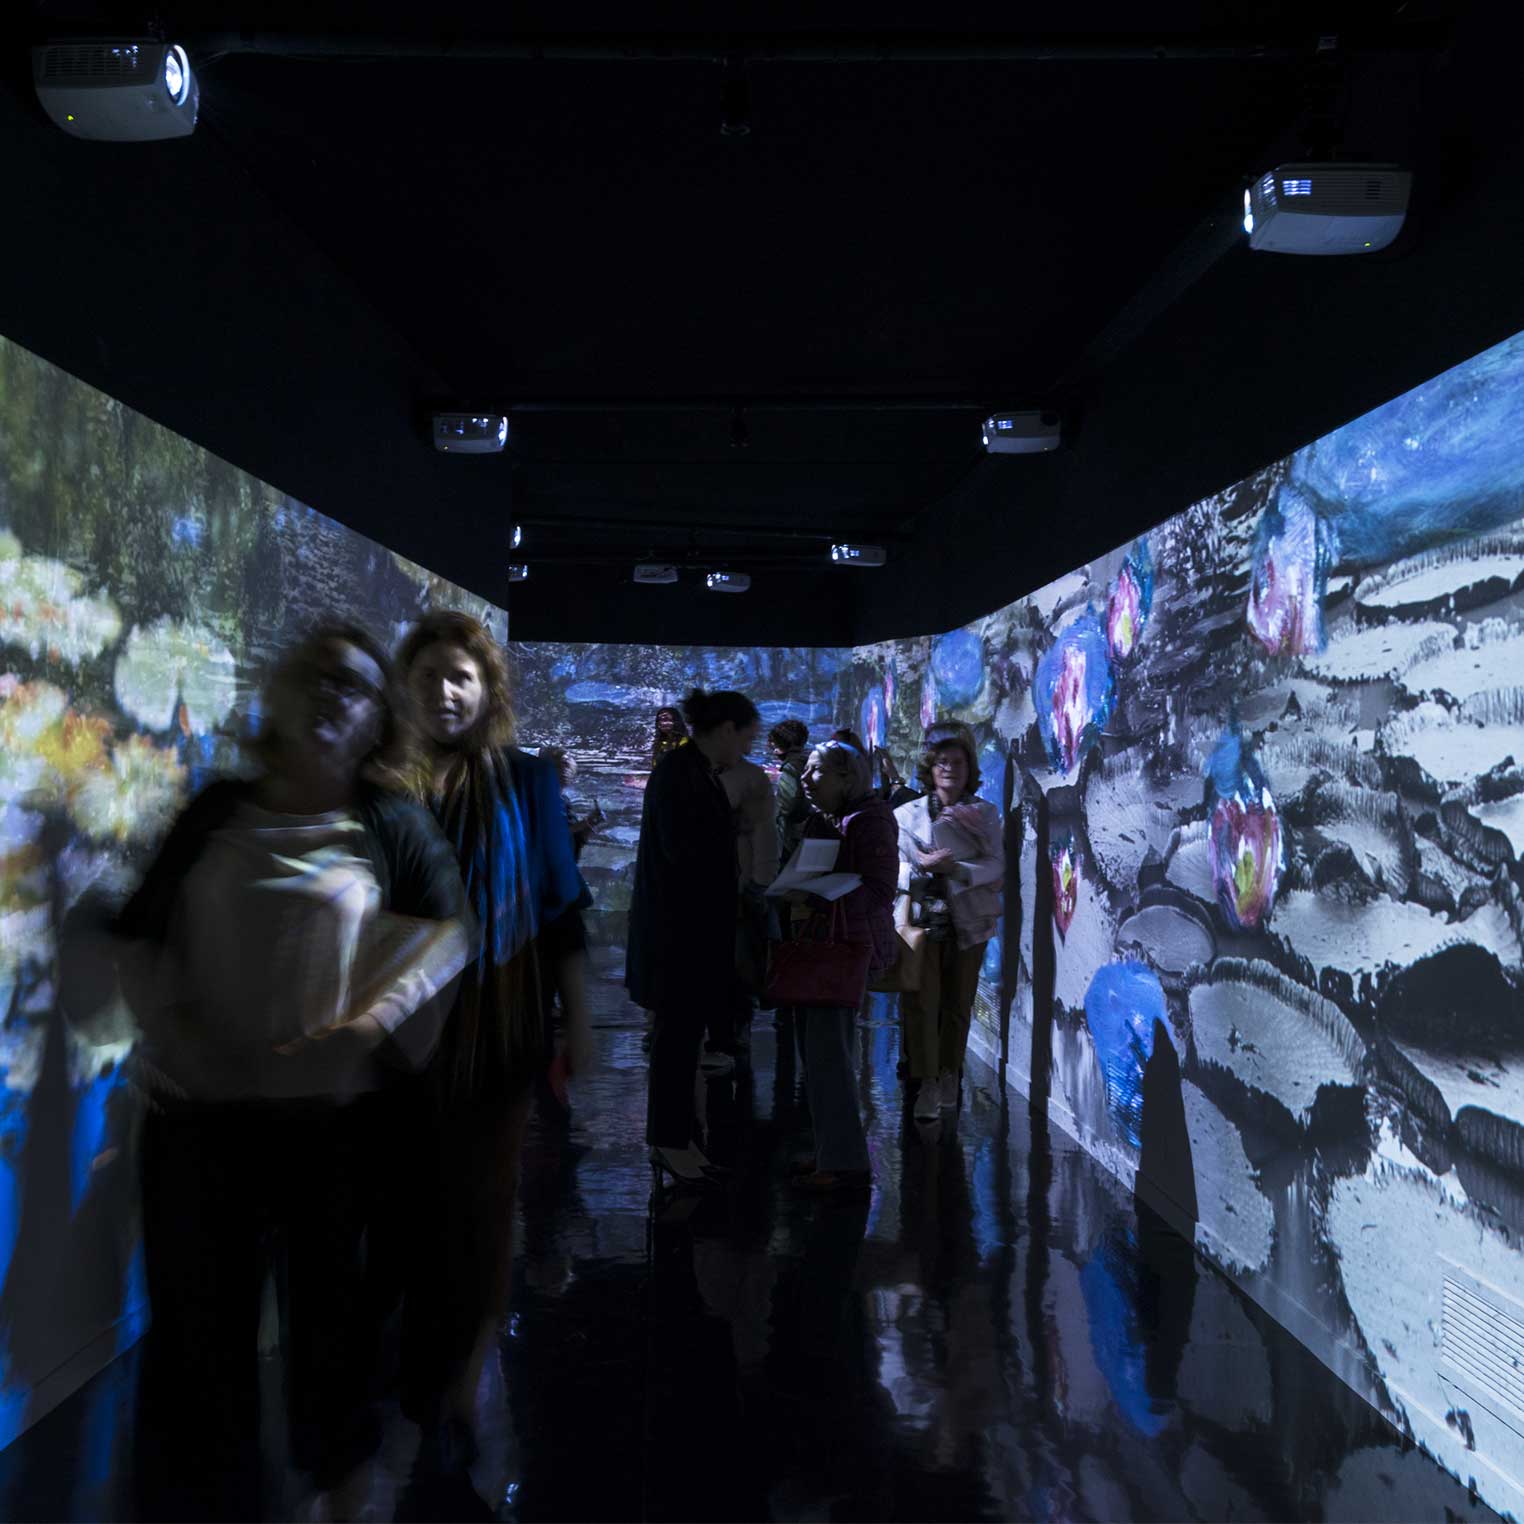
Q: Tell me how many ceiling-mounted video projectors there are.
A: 9